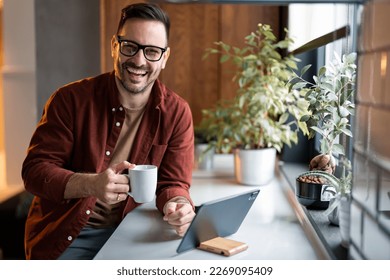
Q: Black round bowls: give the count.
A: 1